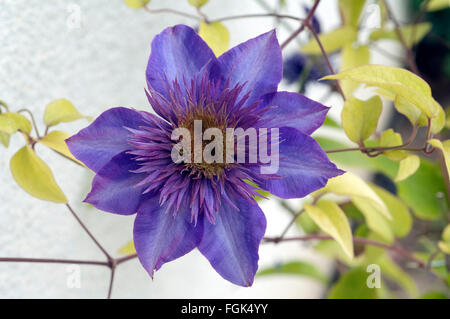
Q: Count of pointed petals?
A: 8